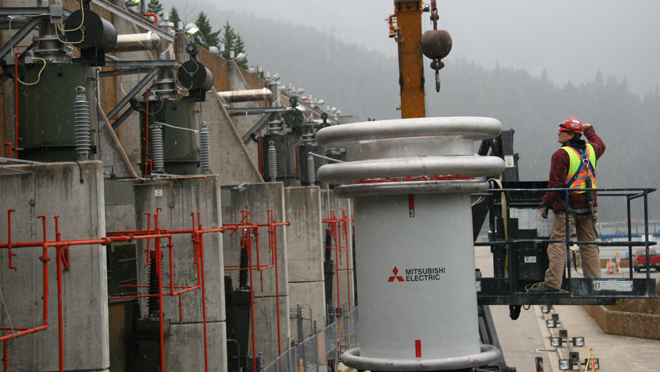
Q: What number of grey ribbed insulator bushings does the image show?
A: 5